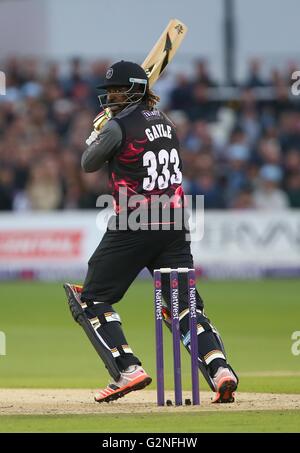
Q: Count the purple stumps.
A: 3